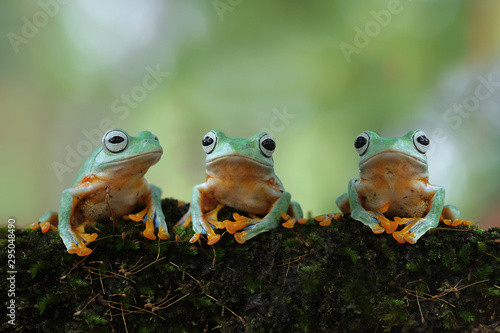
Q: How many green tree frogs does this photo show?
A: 3